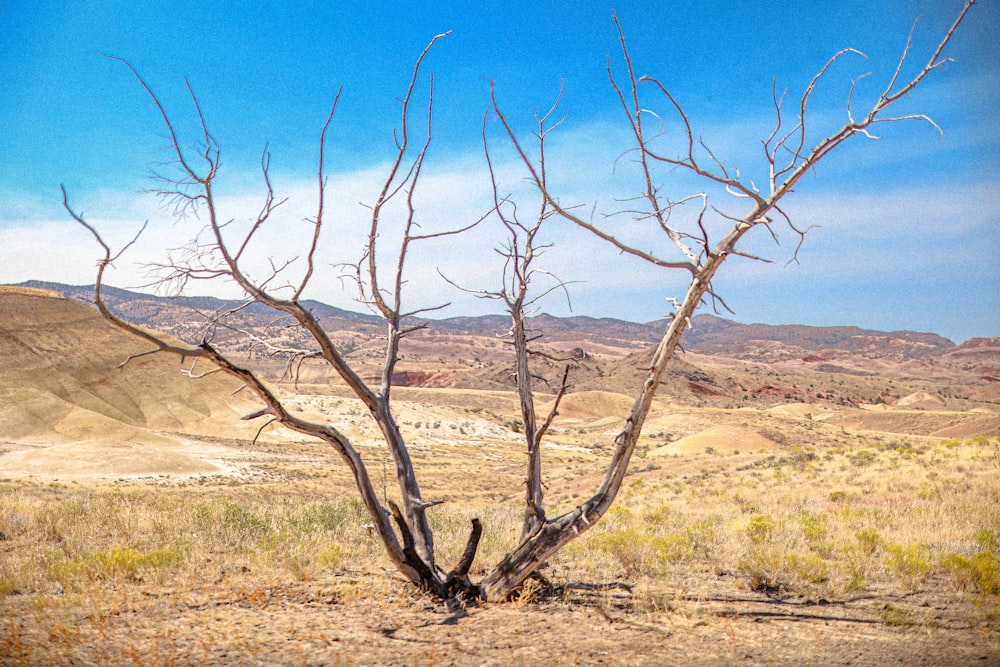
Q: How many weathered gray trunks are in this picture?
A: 4